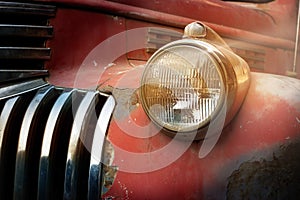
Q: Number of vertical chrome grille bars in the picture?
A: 5